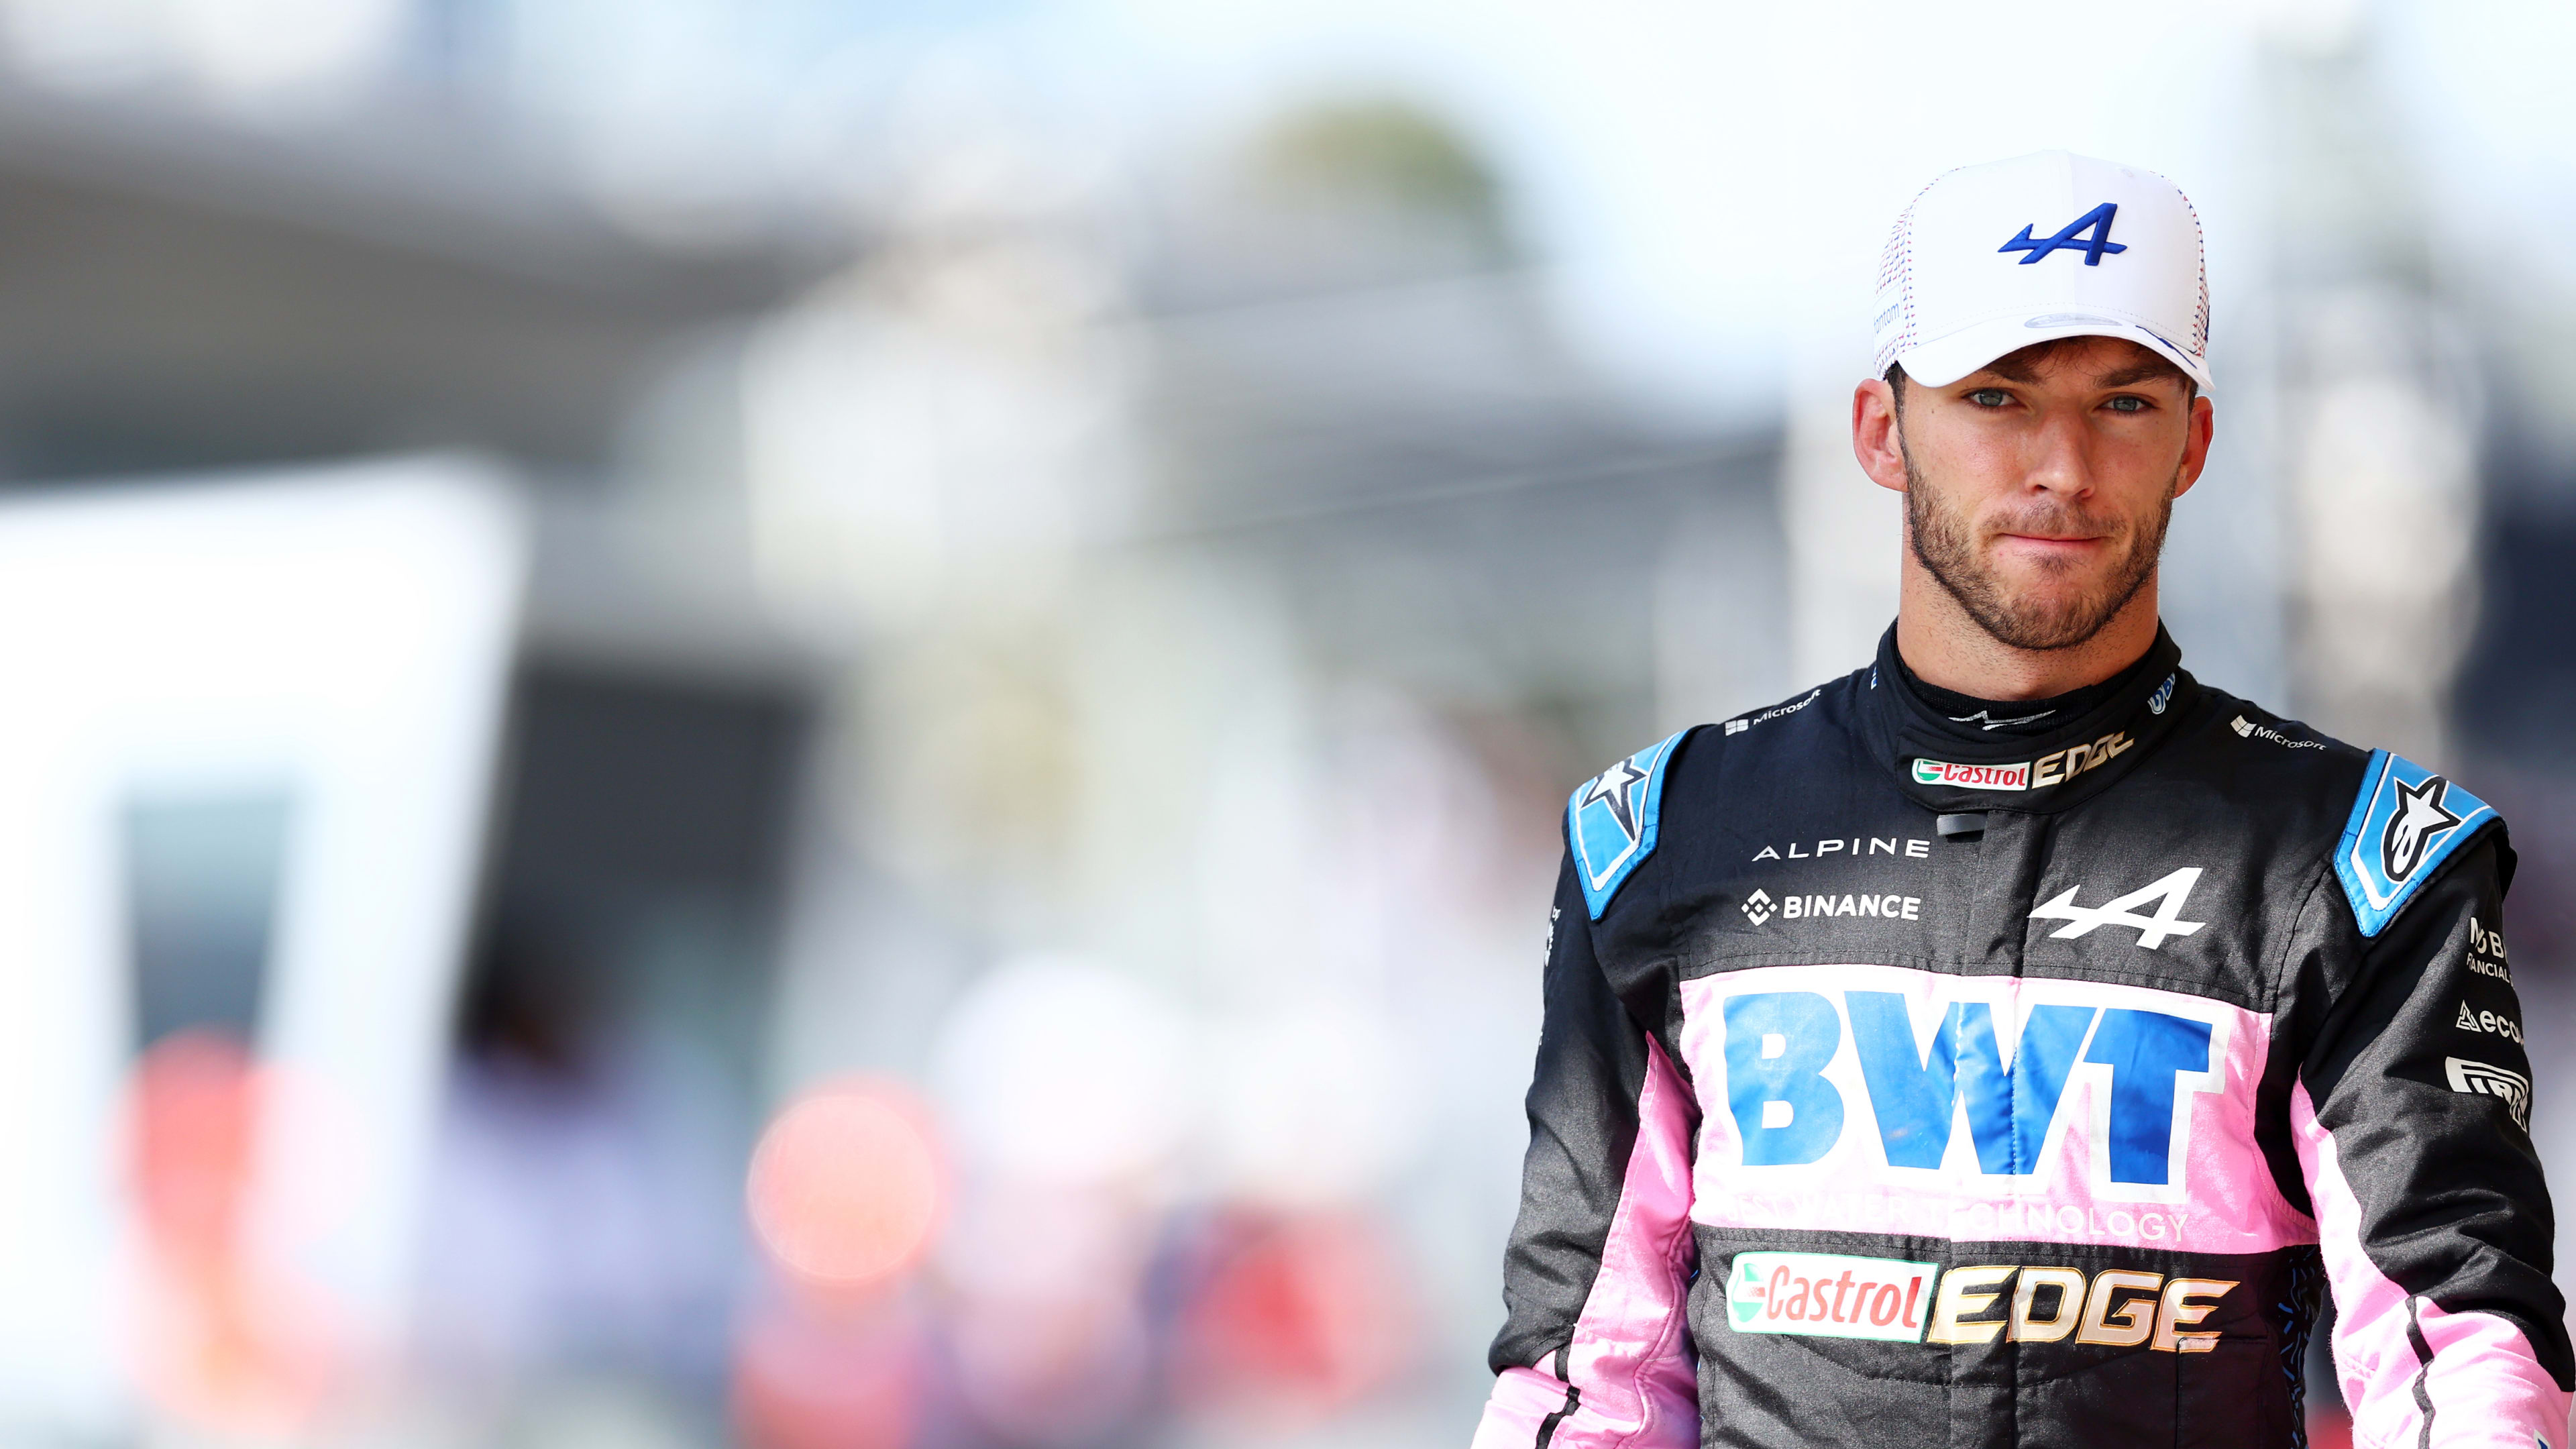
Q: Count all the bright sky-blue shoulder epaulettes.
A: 2